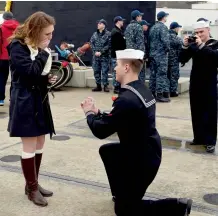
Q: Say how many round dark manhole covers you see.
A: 3